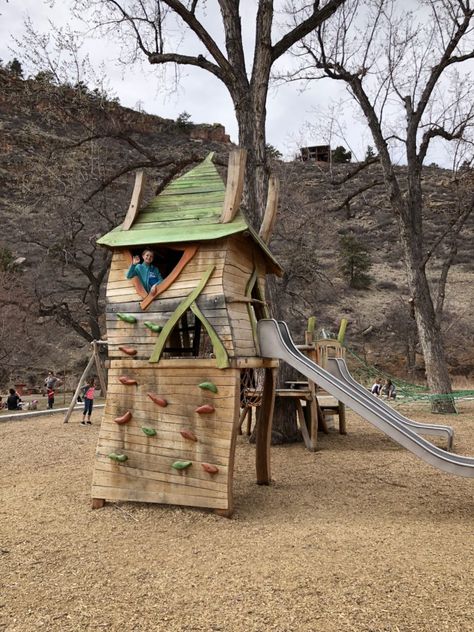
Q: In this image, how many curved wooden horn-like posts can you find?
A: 3